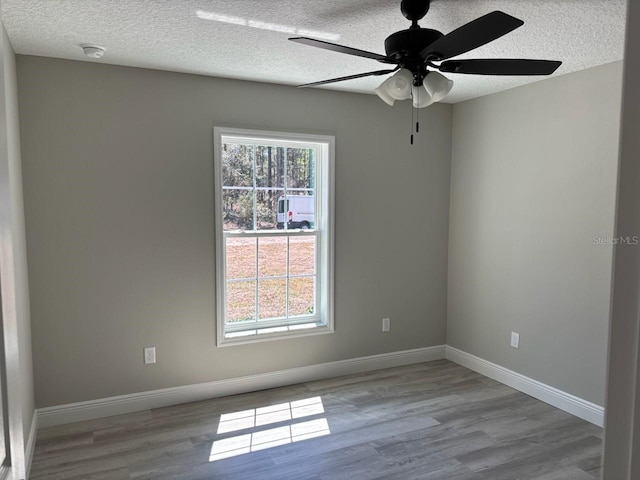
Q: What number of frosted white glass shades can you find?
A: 4